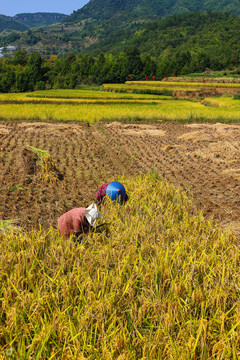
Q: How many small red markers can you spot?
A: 7